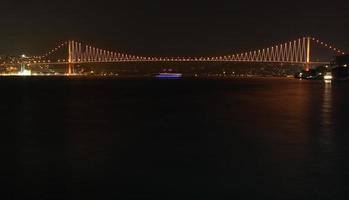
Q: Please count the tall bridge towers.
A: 2